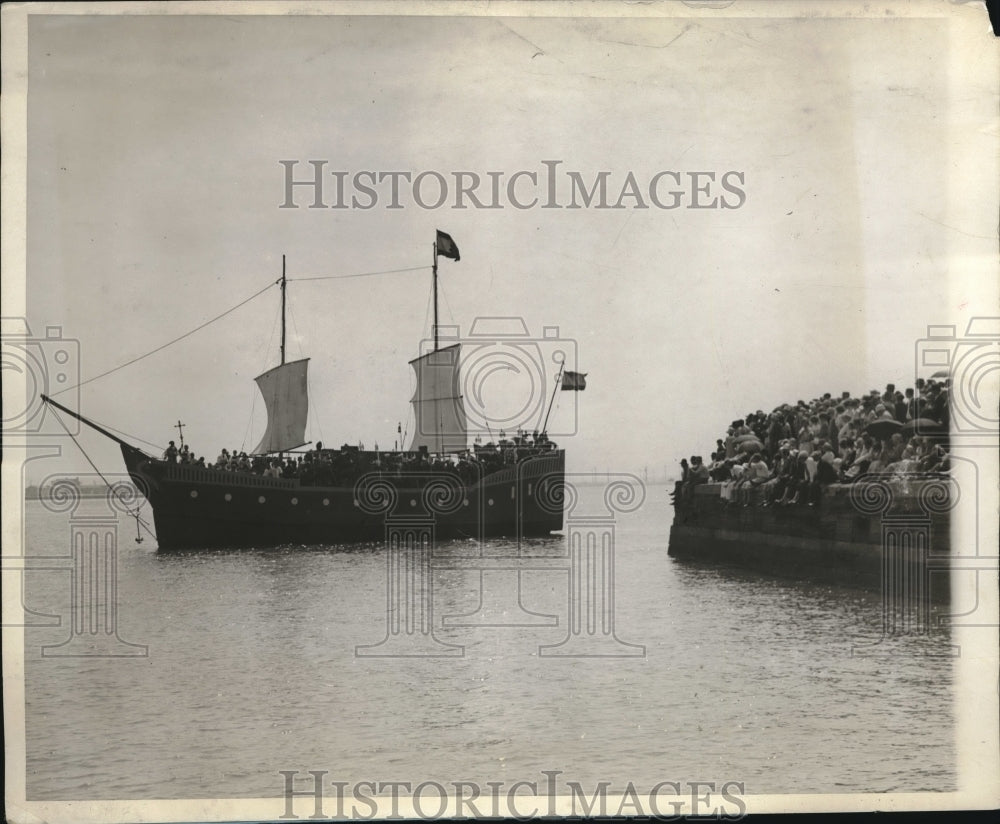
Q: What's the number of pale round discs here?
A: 11